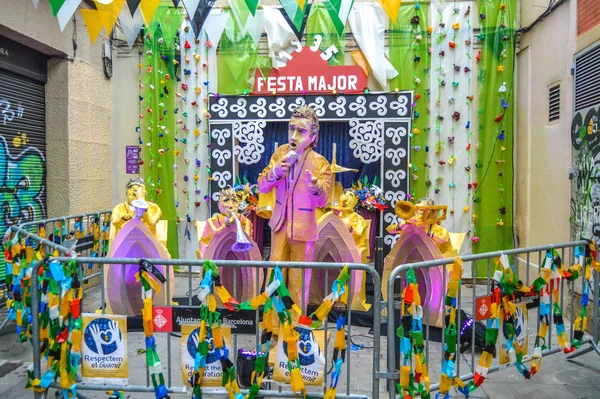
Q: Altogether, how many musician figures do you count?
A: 5